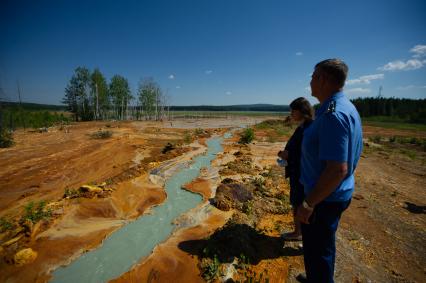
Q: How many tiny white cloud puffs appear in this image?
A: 5